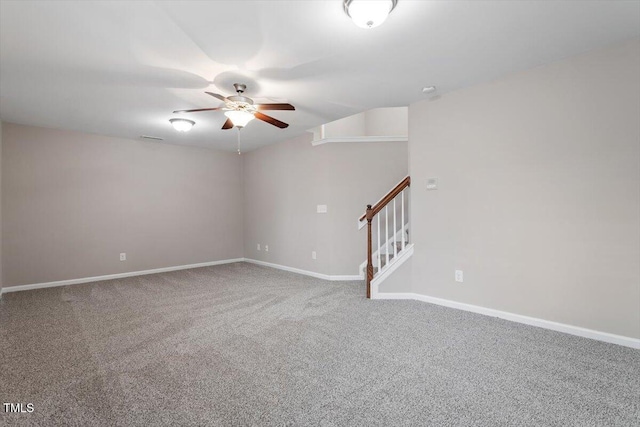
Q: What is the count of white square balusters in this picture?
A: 4